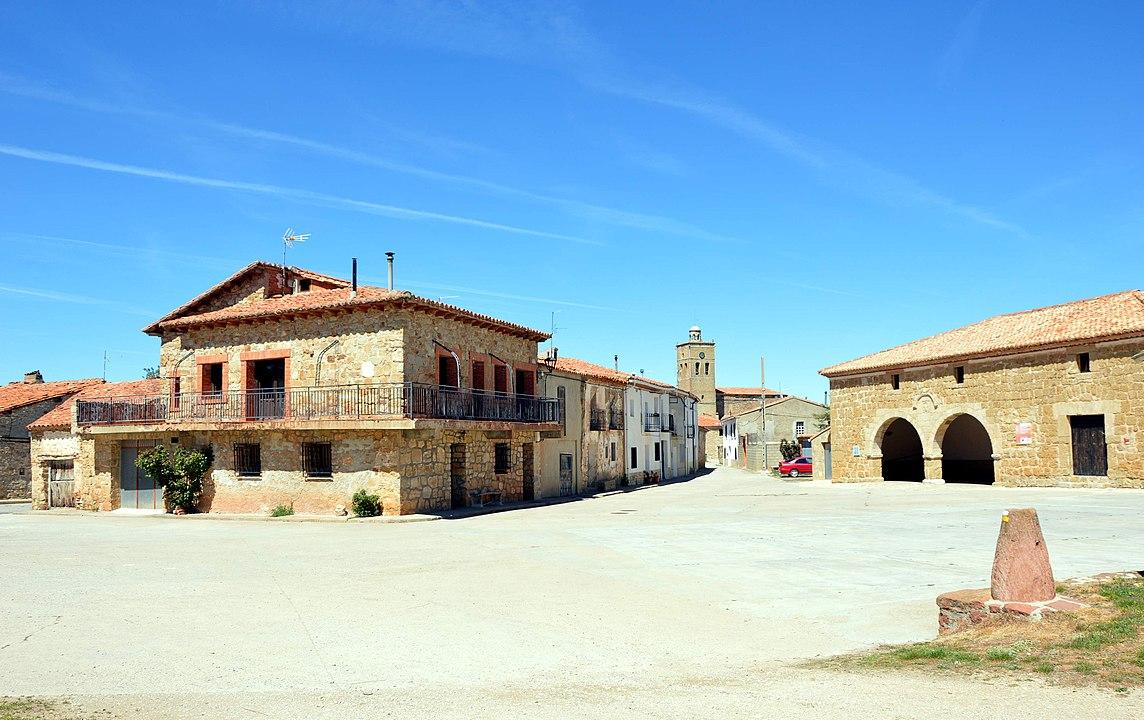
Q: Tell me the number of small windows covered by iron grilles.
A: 3